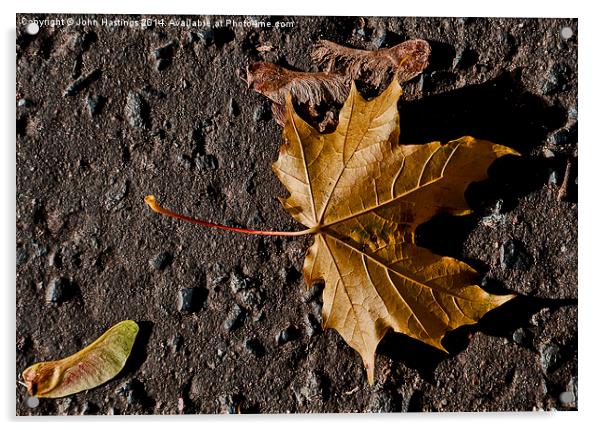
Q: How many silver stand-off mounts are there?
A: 4